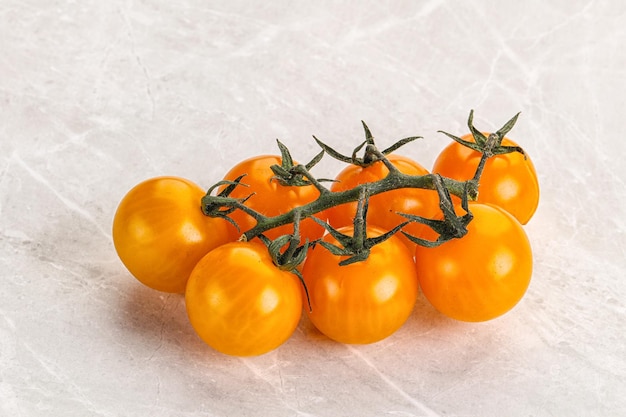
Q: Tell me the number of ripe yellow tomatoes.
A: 7